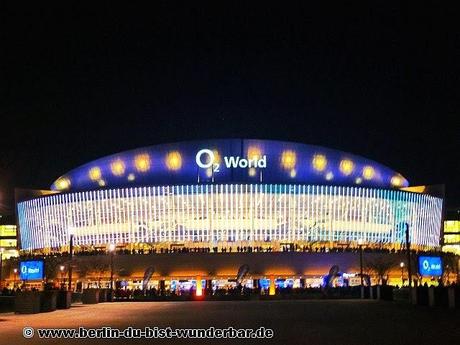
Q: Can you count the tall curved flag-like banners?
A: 3